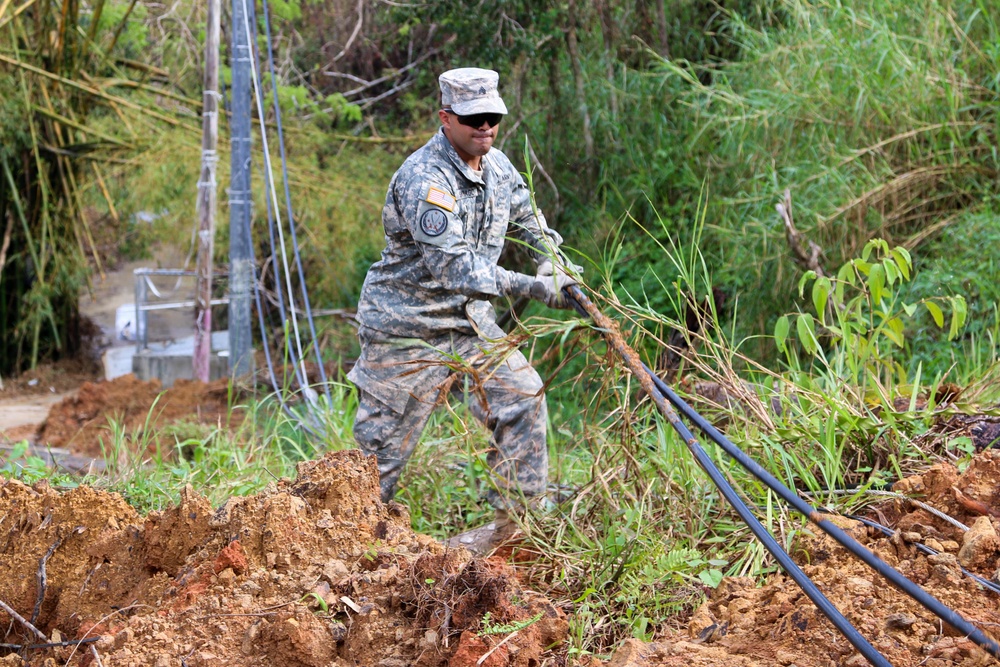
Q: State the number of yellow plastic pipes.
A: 0